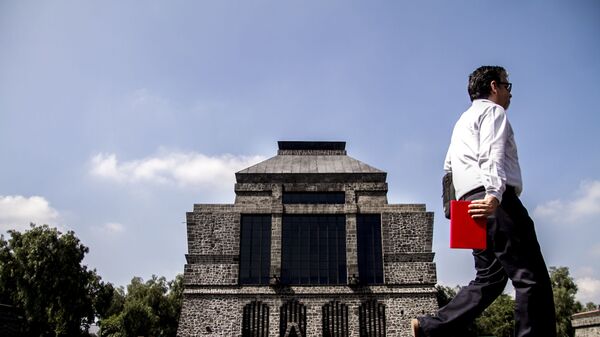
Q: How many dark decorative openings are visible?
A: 4